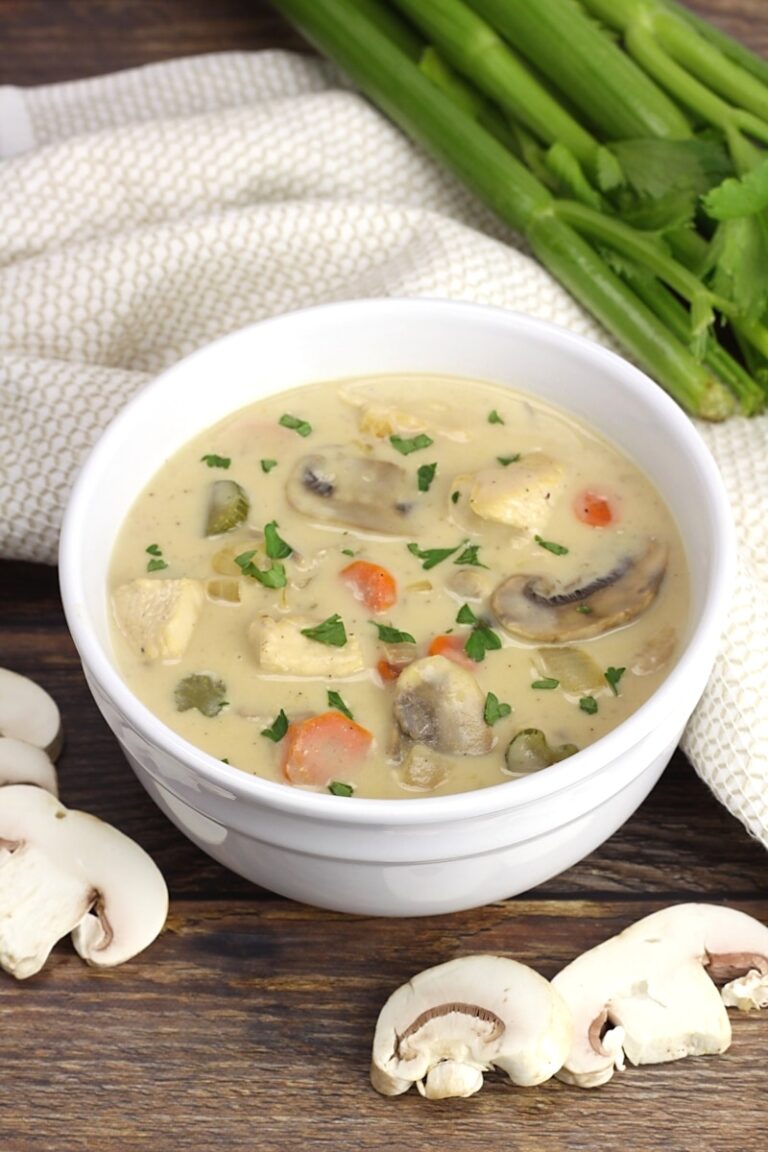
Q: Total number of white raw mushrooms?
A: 5